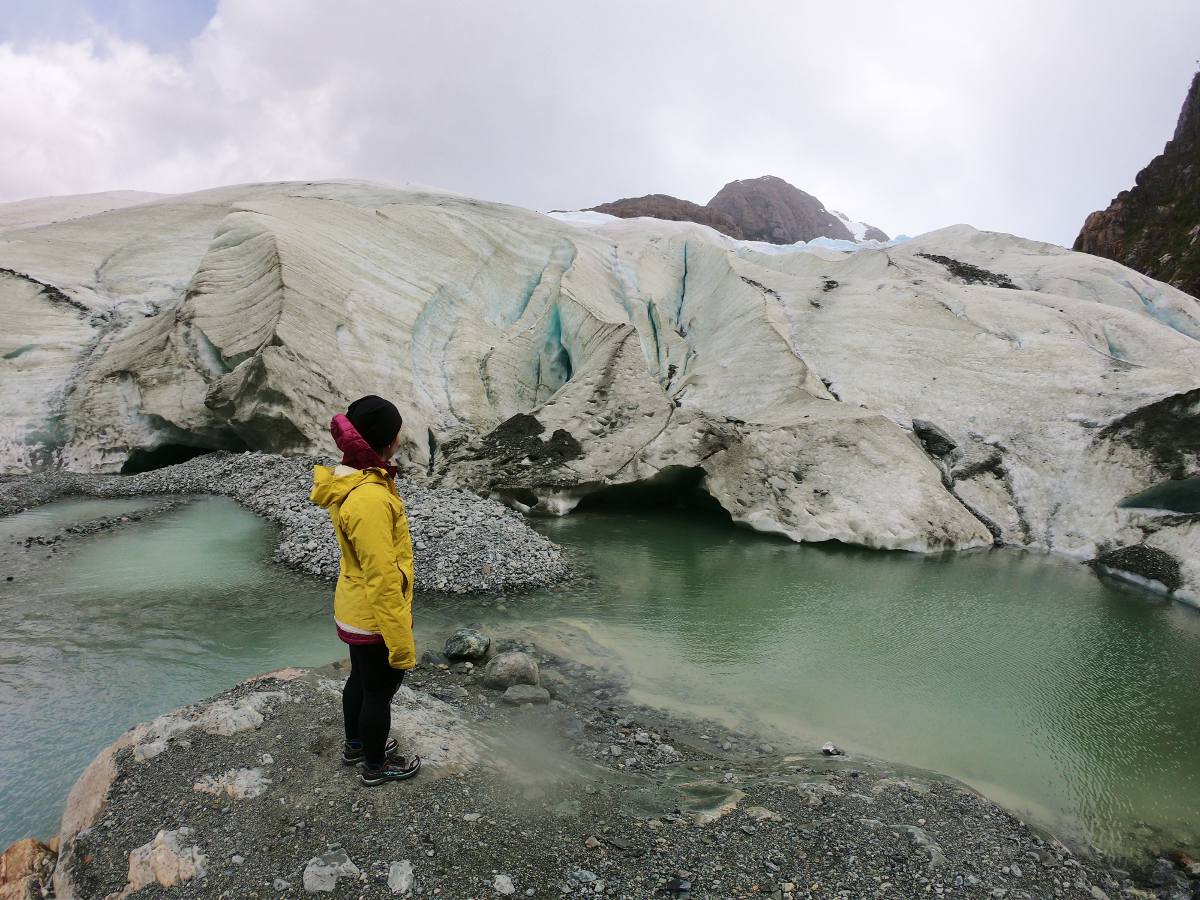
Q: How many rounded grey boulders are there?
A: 3